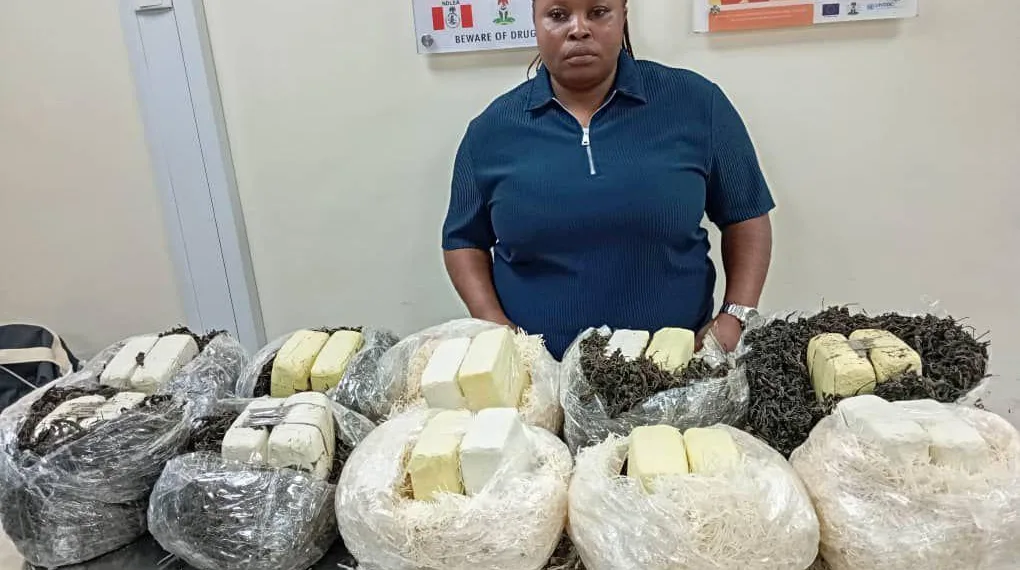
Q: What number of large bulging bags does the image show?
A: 10